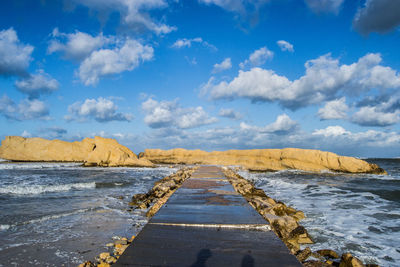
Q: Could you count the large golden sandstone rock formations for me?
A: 2